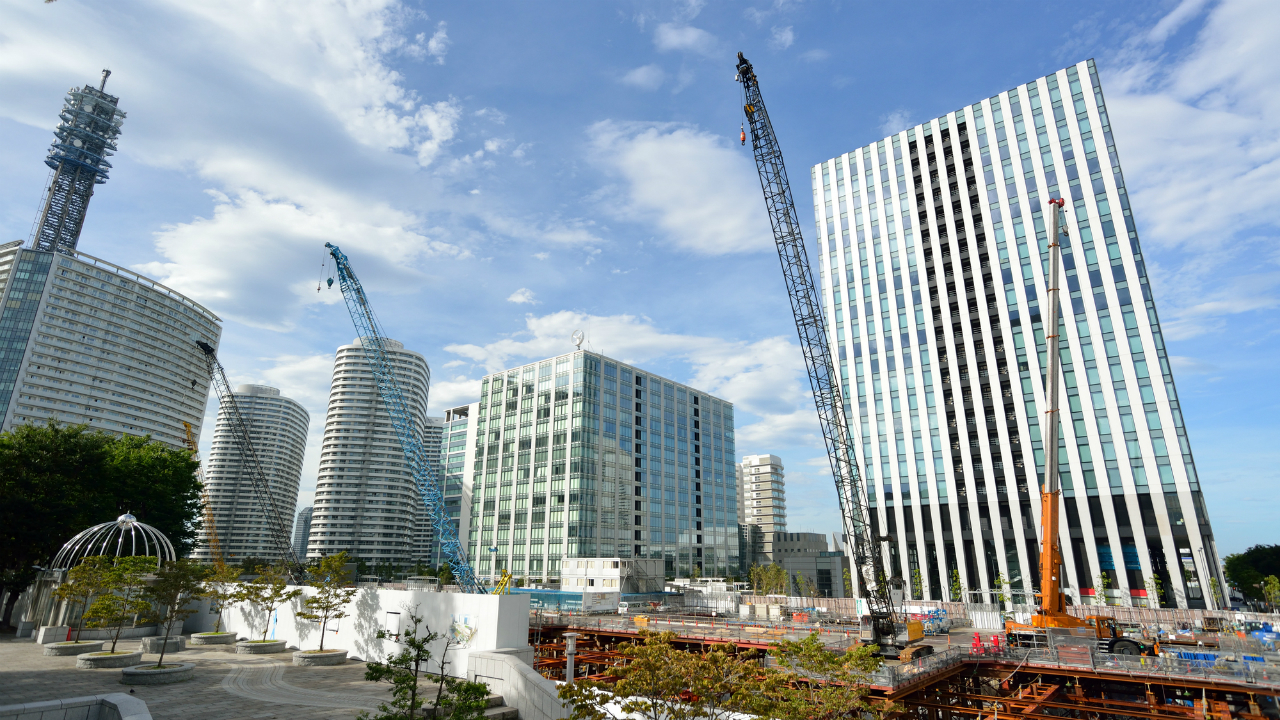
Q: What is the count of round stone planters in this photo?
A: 6